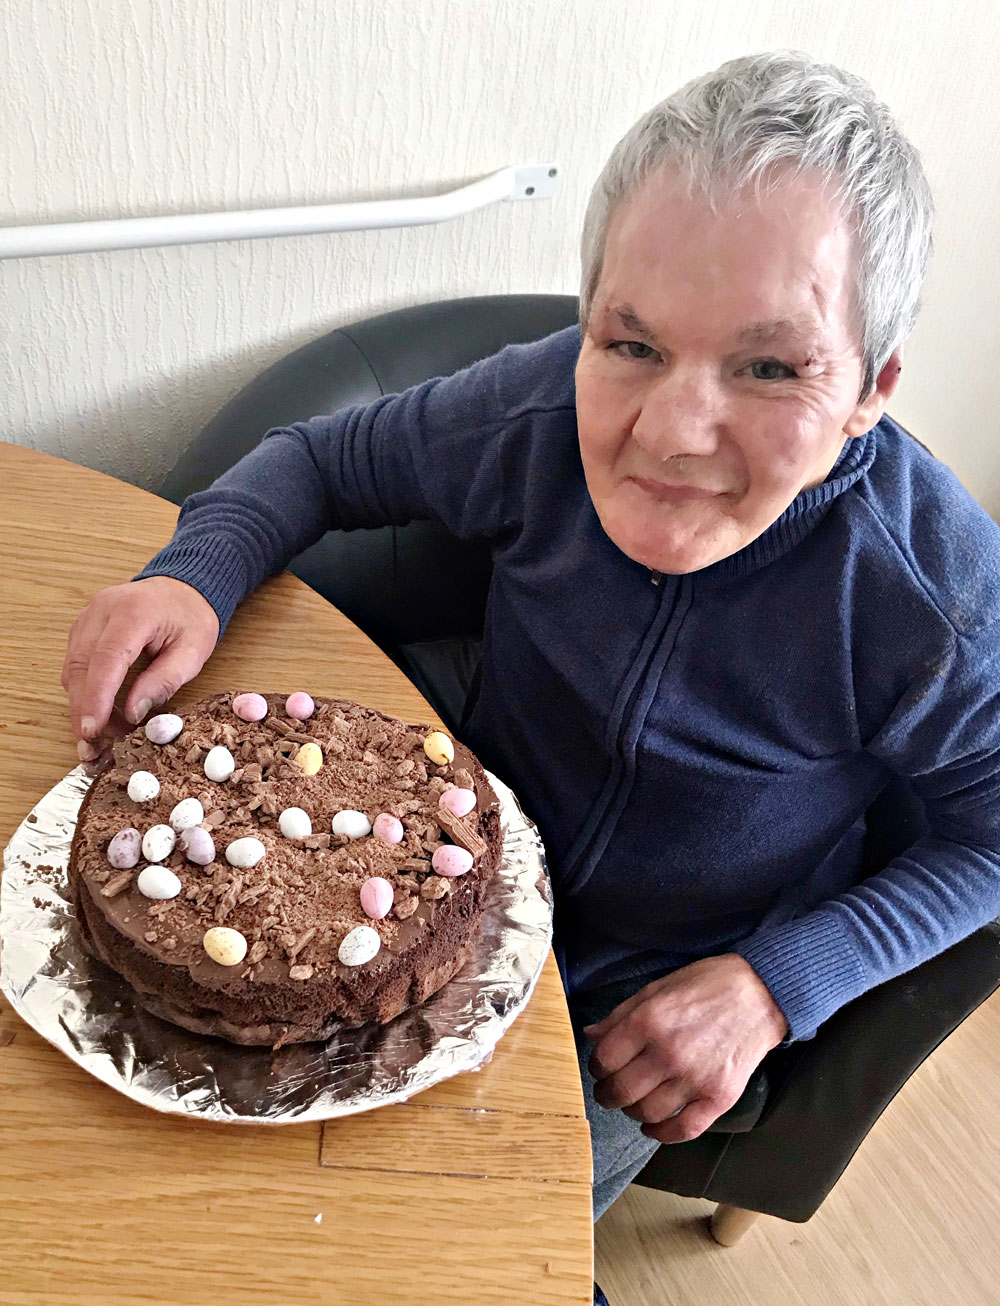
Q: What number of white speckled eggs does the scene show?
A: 9